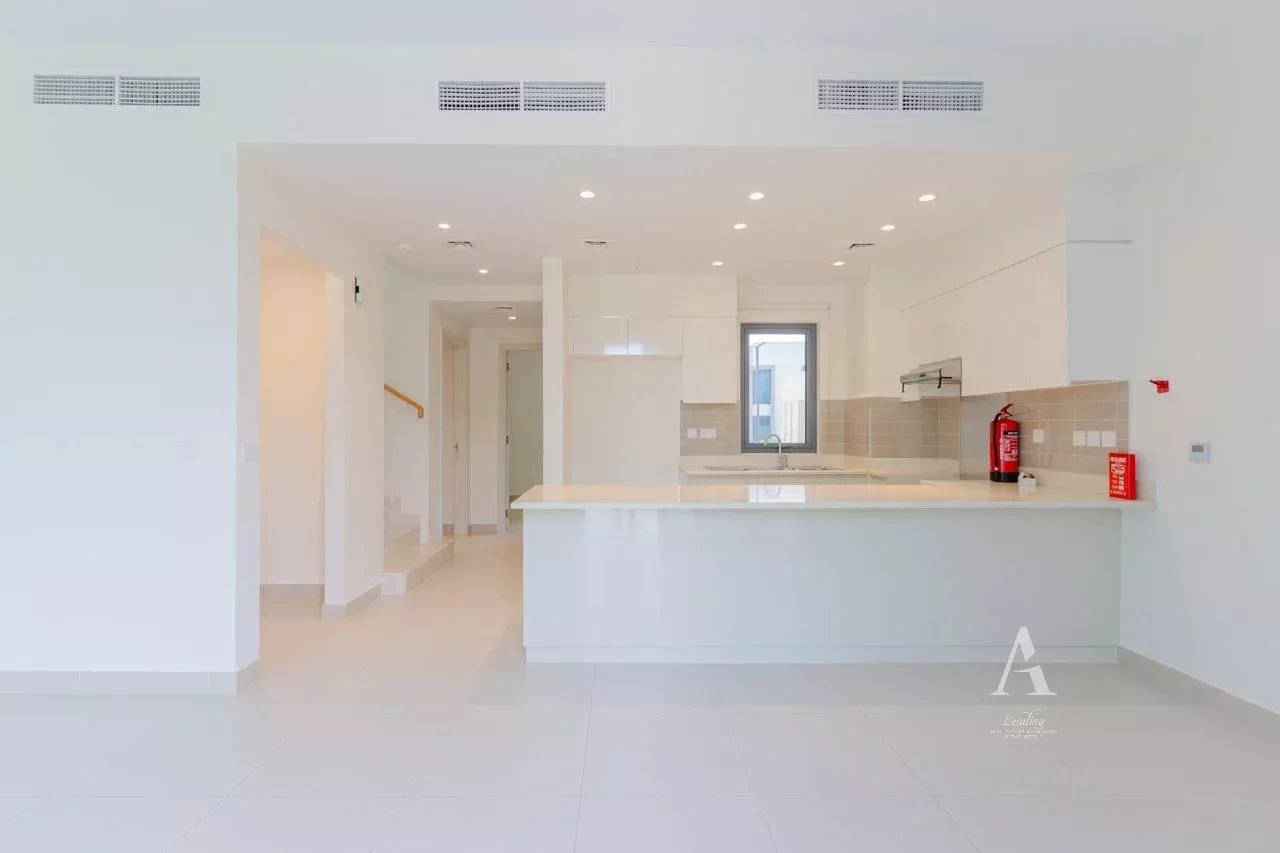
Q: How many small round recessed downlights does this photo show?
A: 10